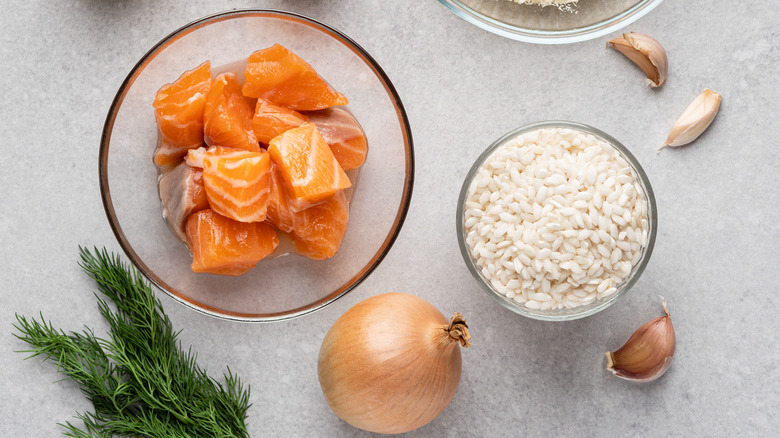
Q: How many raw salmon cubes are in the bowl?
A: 11